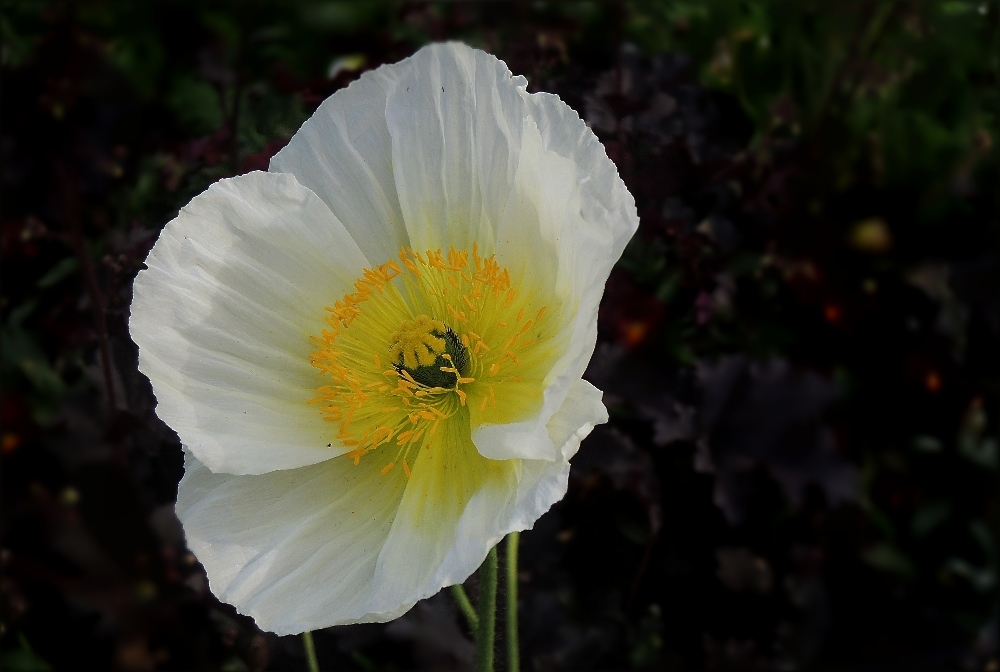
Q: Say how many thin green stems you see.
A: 4